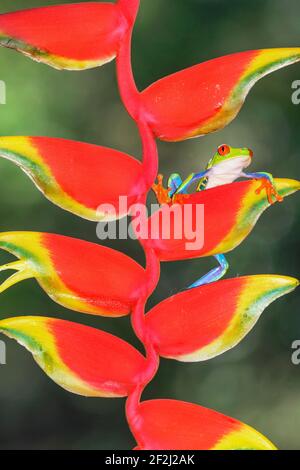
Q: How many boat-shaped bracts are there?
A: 8